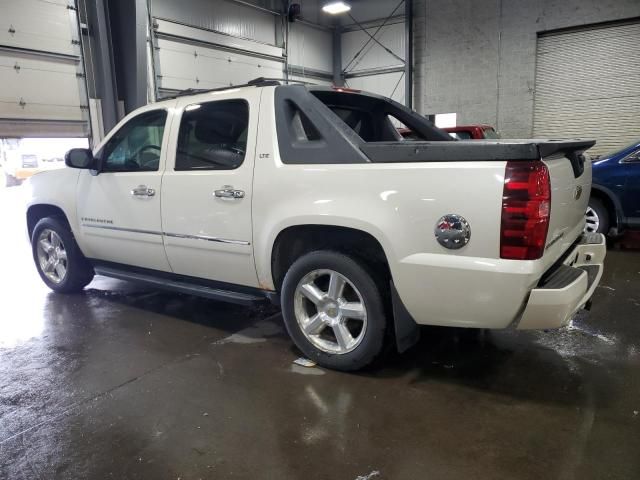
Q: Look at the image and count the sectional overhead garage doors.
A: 2